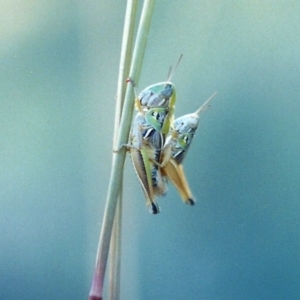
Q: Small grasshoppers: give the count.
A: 2